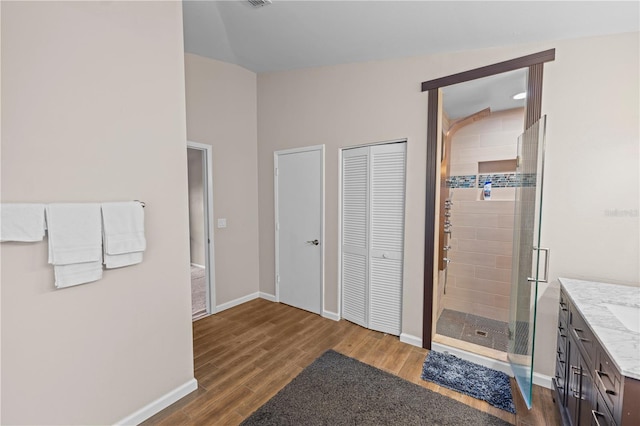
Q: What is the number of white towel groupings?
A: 3